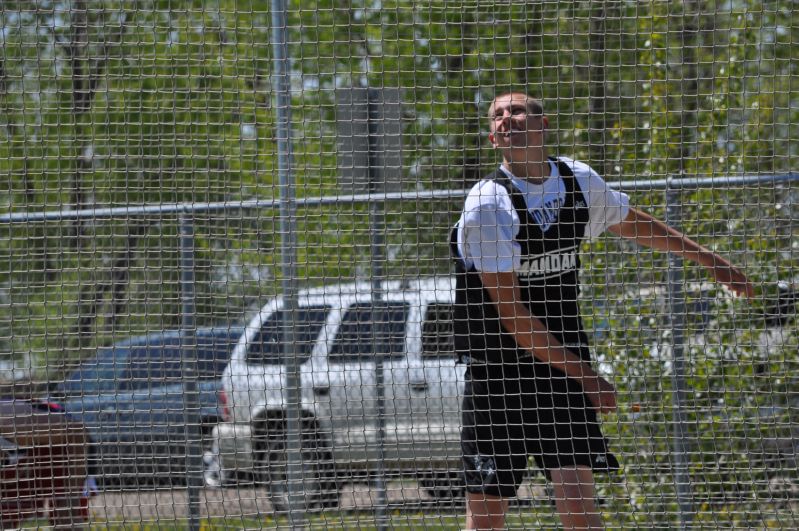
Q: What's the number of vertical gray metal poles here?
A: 4